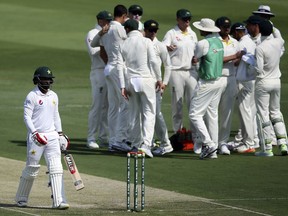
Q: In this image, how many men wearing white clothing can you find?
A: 13